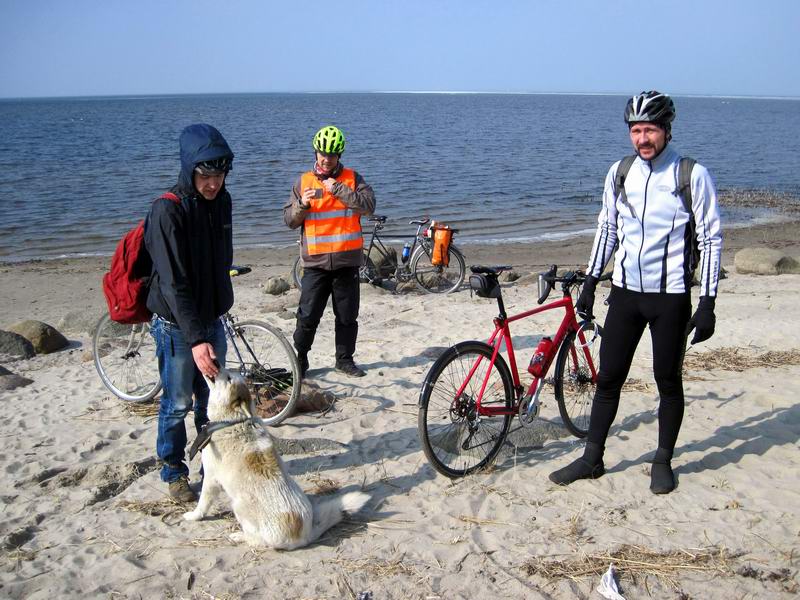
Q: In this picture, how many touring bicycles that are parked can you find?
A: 3